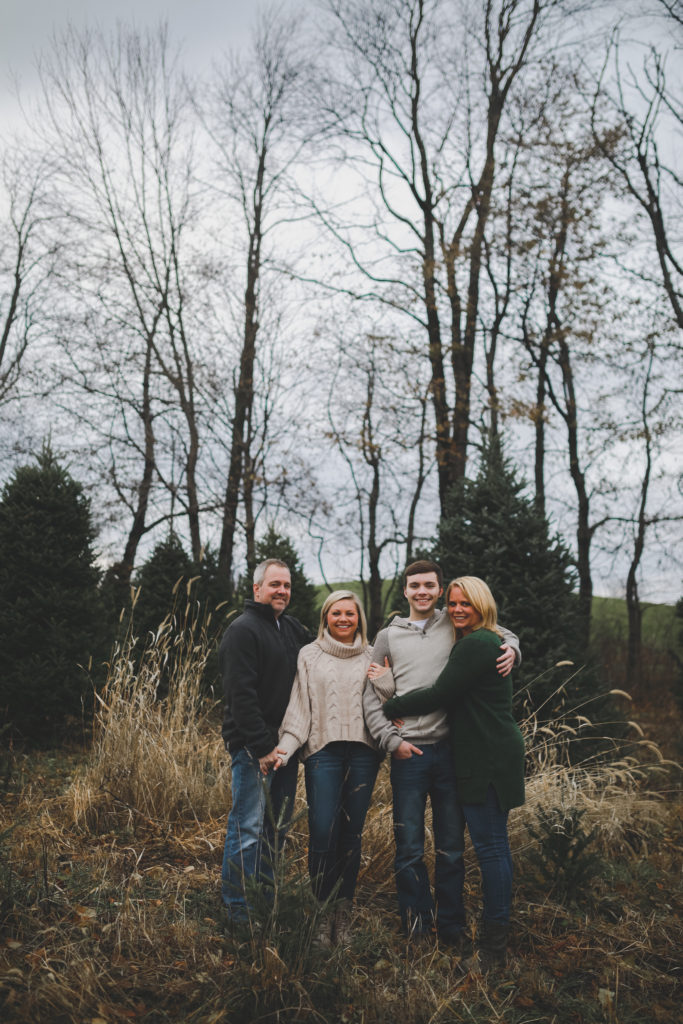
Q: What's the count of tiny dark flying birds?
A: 0